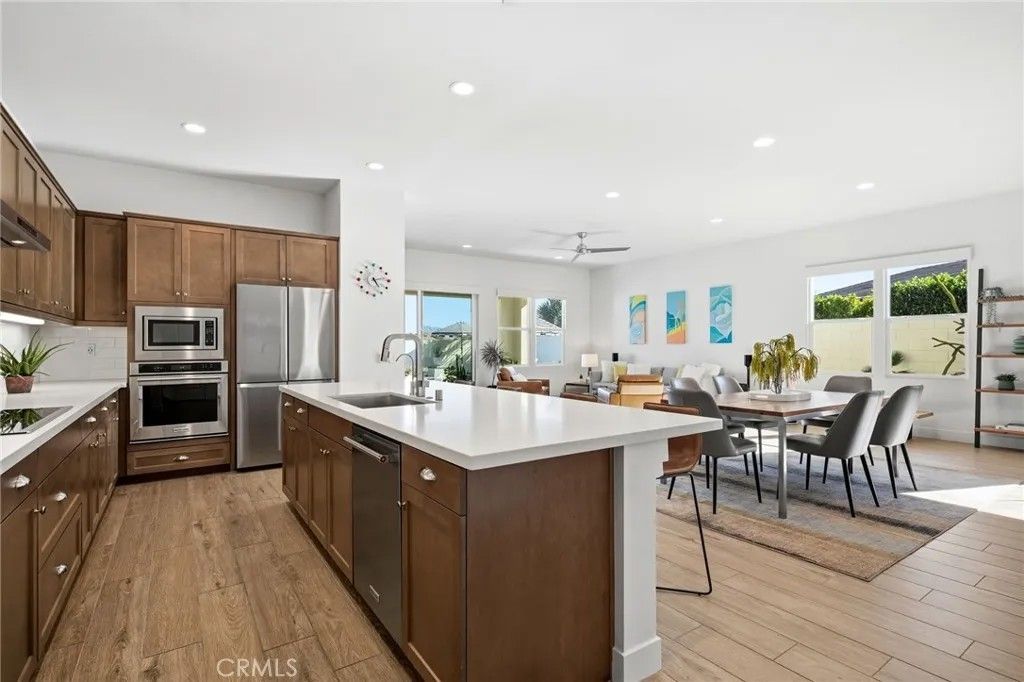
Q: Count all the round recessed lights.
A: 9